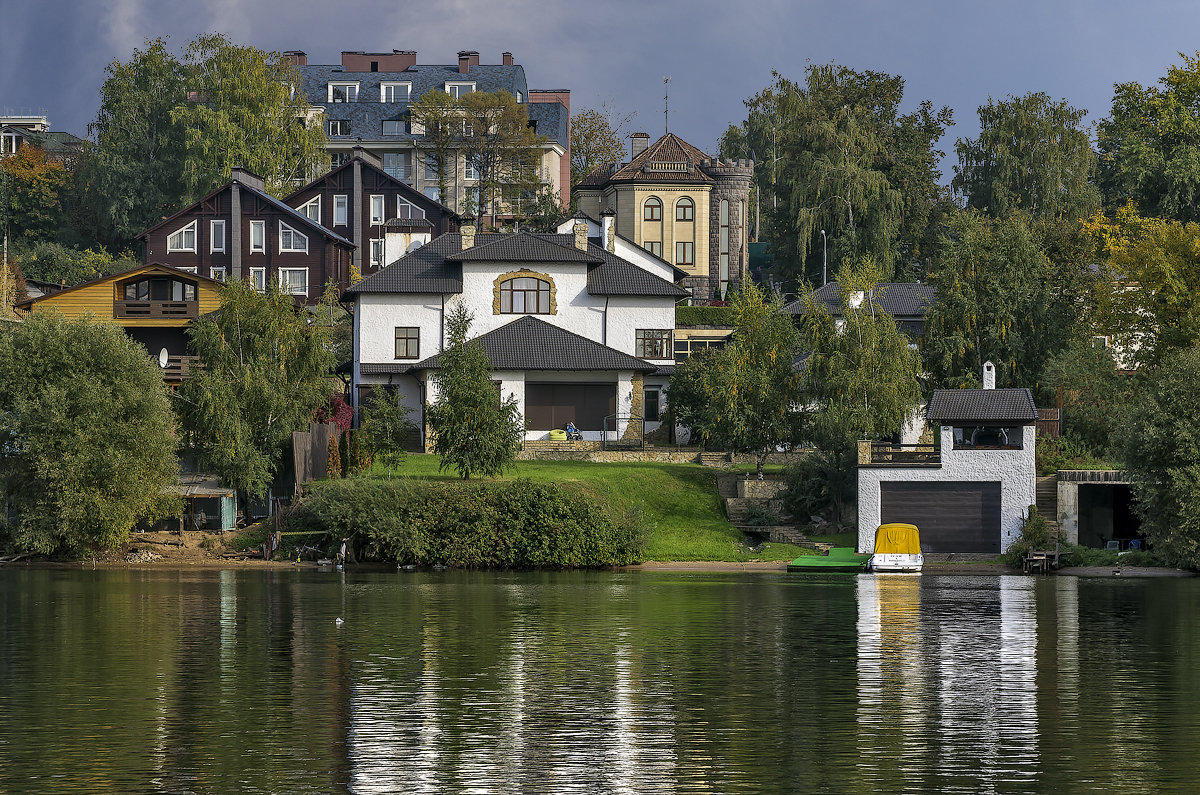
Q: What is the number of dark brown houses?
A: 2